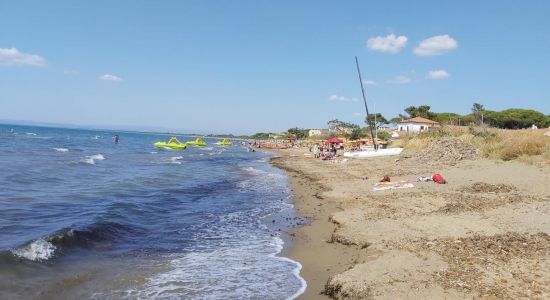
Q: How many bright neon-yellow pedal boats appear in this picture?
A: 3